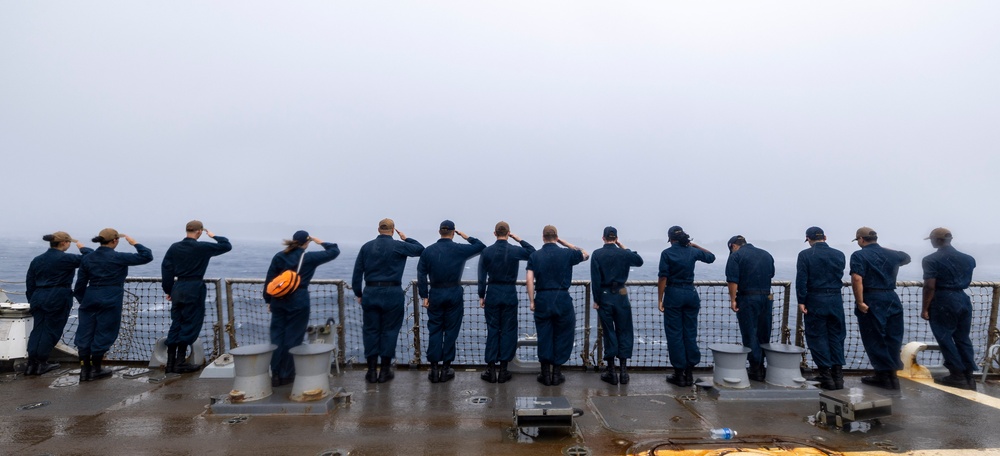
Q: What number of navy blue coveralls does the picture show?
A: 14